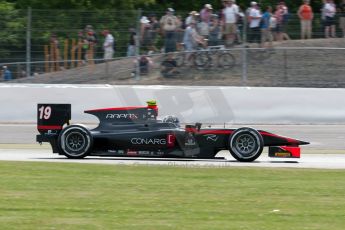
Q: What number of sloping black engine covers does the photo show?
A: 1